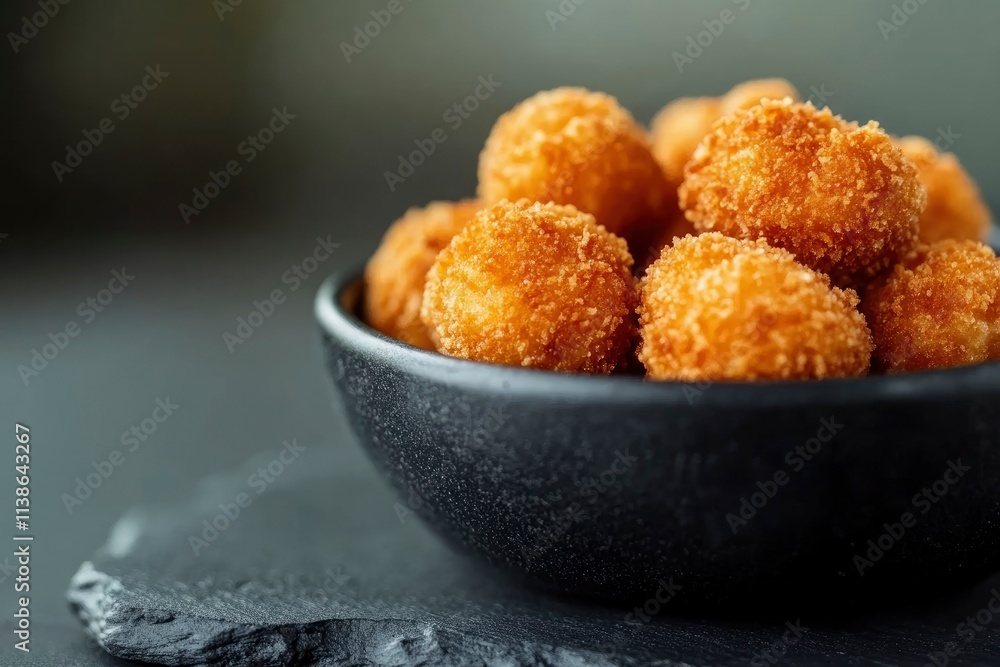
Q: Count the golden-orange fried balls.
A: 9